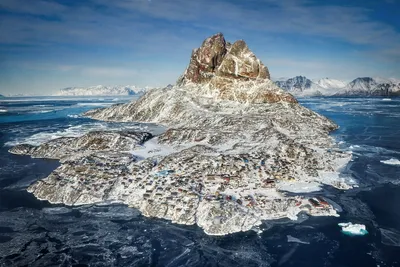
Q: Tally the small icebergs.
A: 2